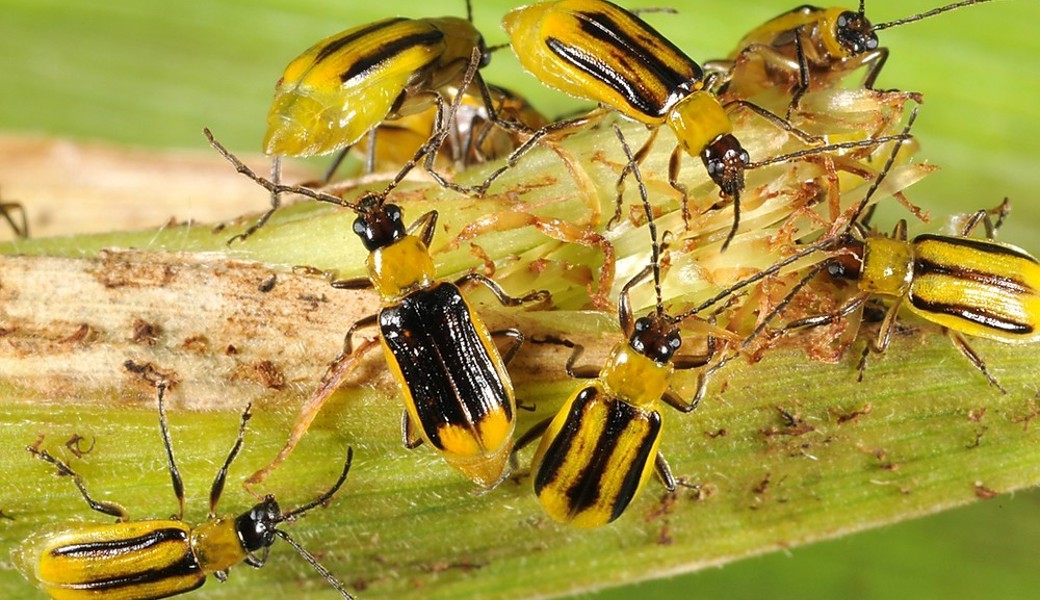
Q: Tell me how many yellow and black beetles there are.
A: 8